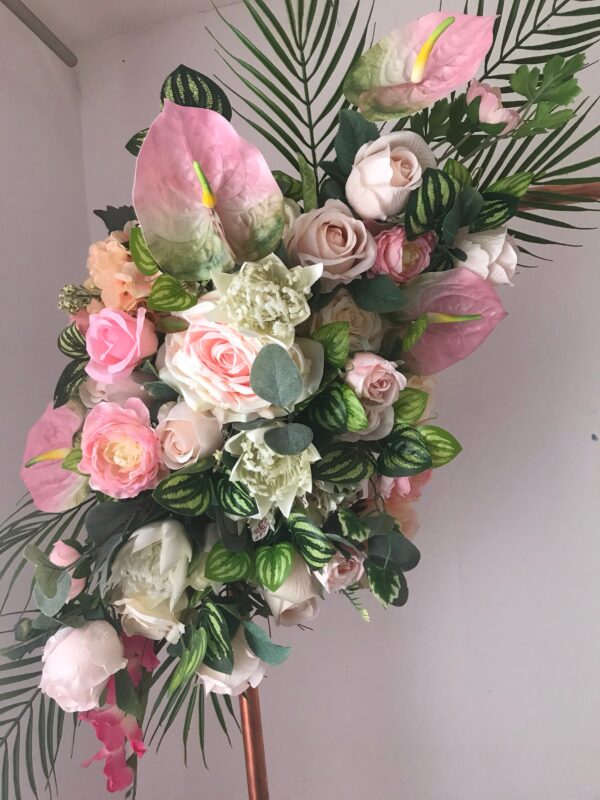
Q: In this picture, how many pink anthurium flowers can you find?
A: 4